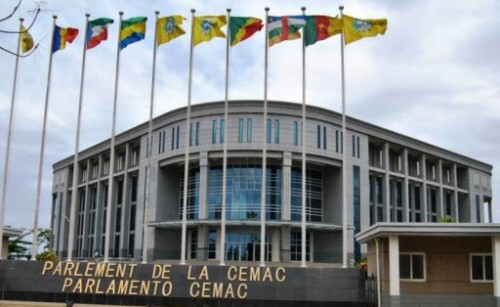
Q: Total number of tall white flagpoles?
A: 10